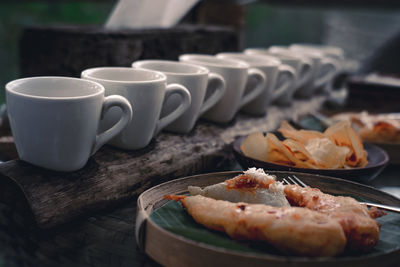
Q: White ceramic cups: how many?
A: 8